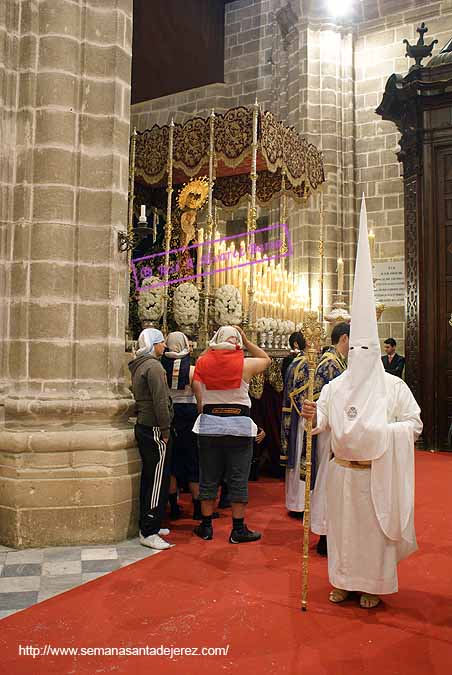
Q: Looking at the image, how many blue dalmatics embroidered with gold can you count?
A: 2